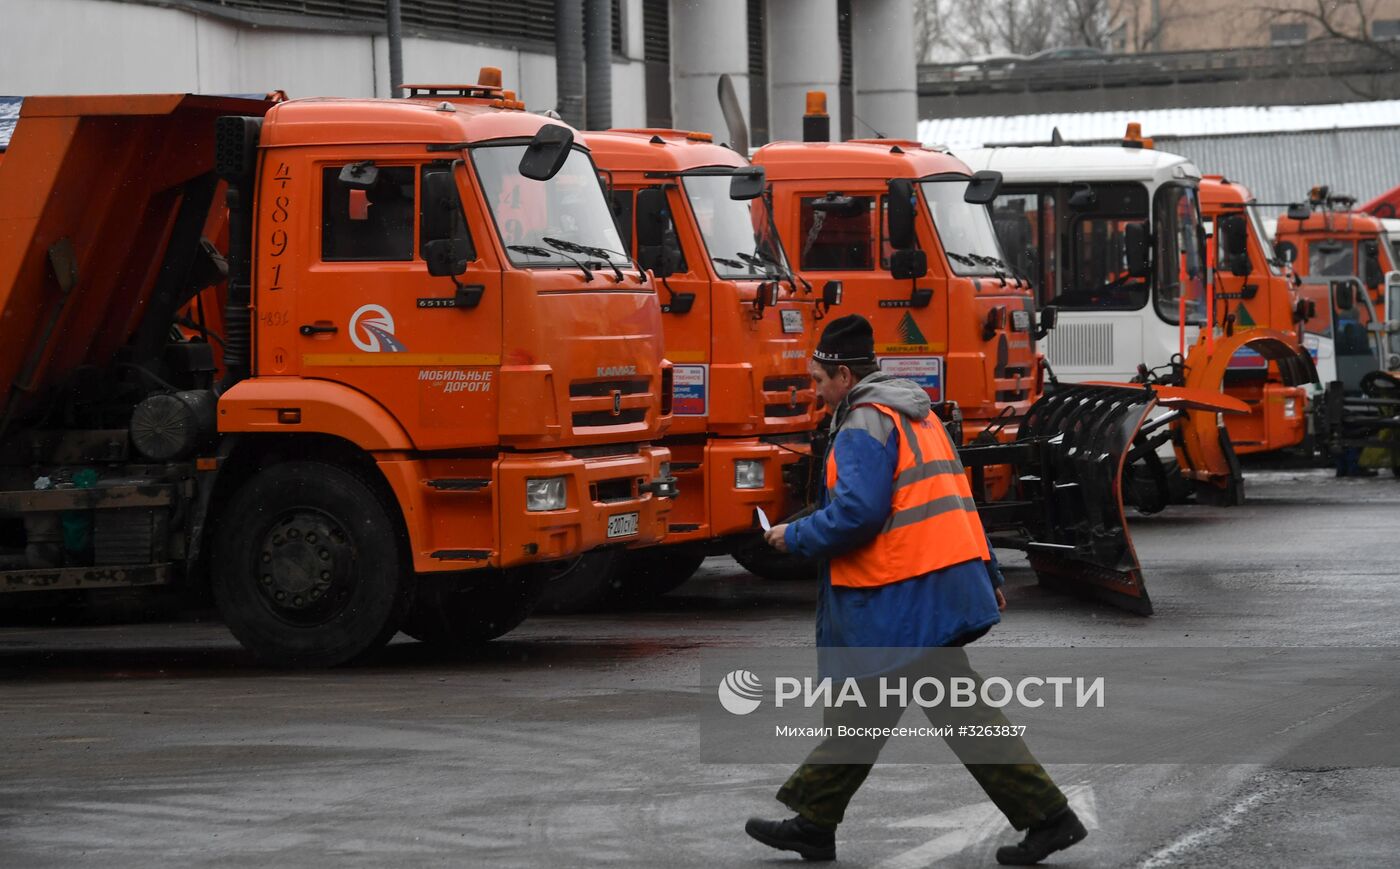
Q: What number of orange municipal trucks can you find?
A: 5